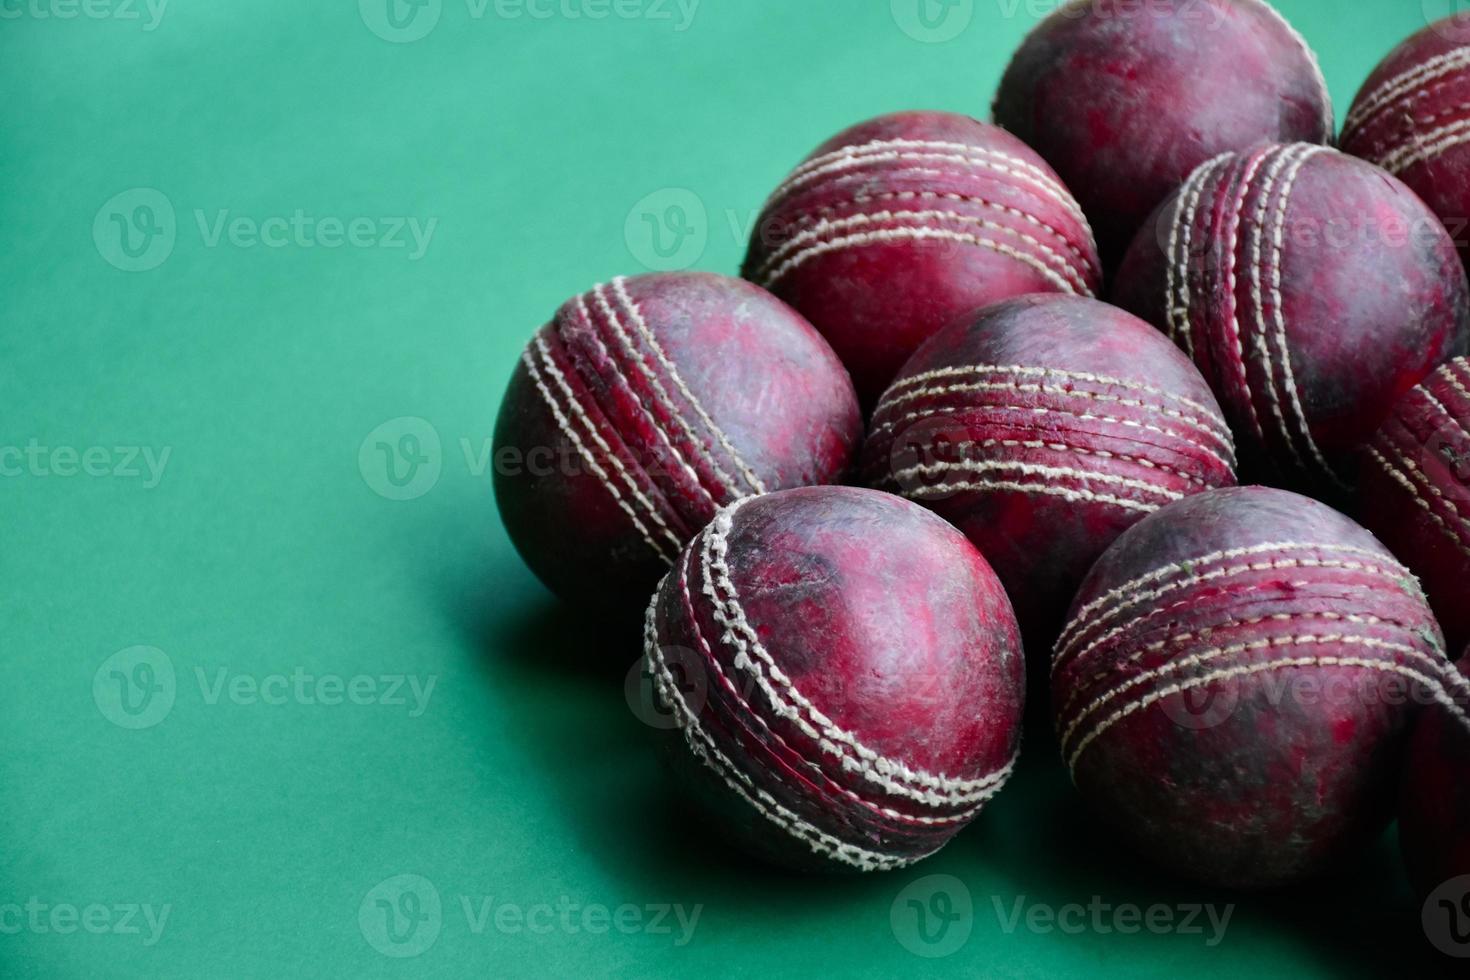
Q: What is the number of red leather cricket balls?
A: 10